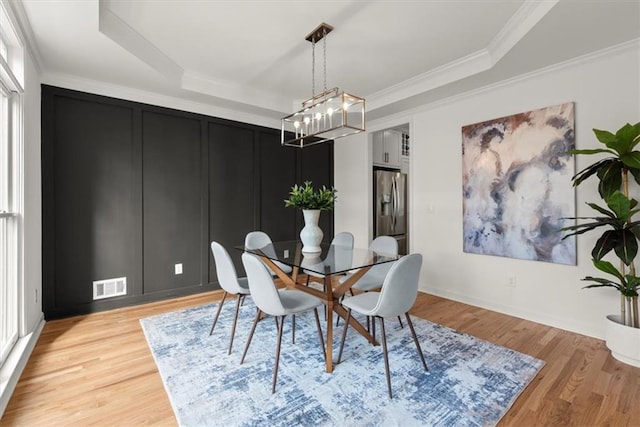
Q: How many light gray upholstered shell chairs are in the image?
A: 6